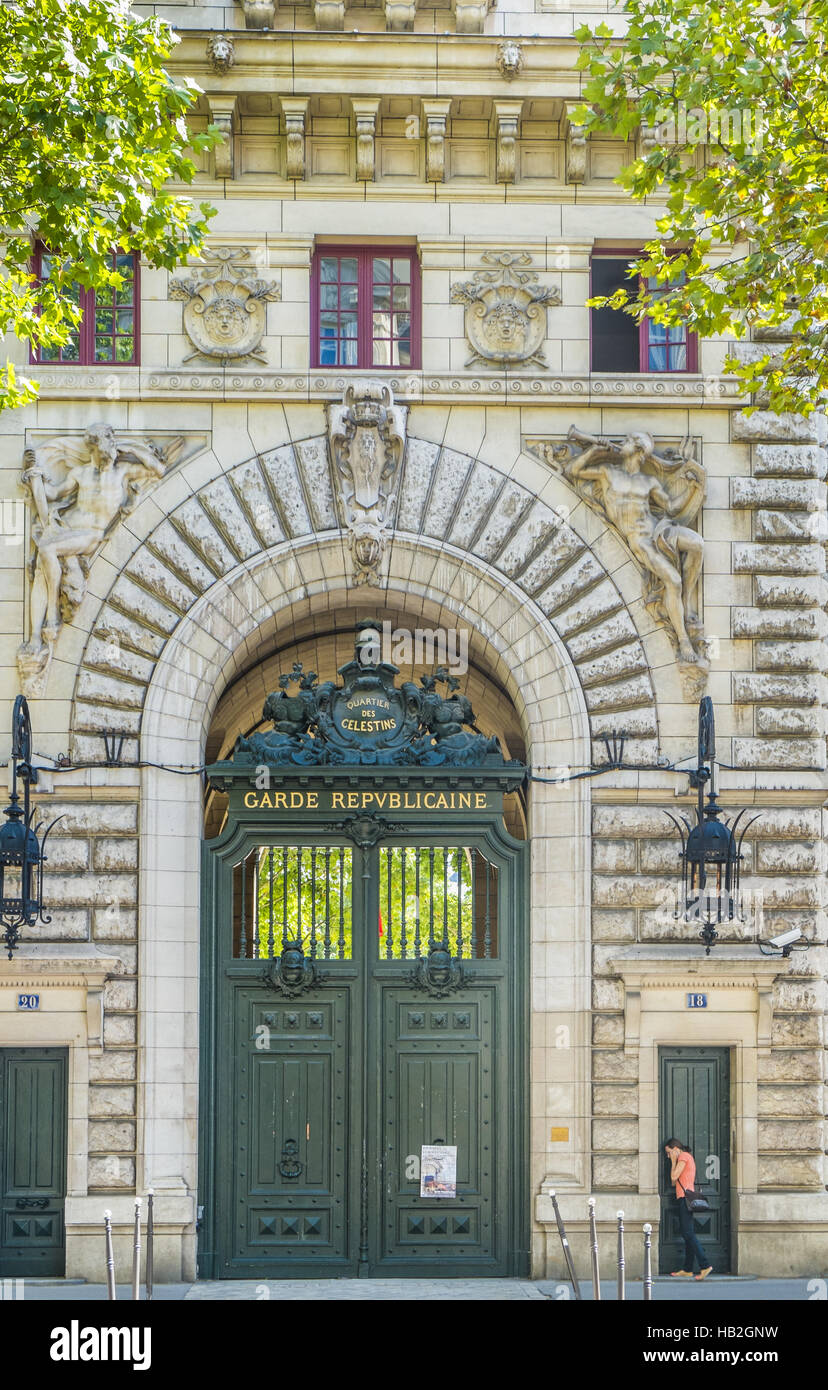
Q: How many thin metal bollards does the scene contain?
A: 7